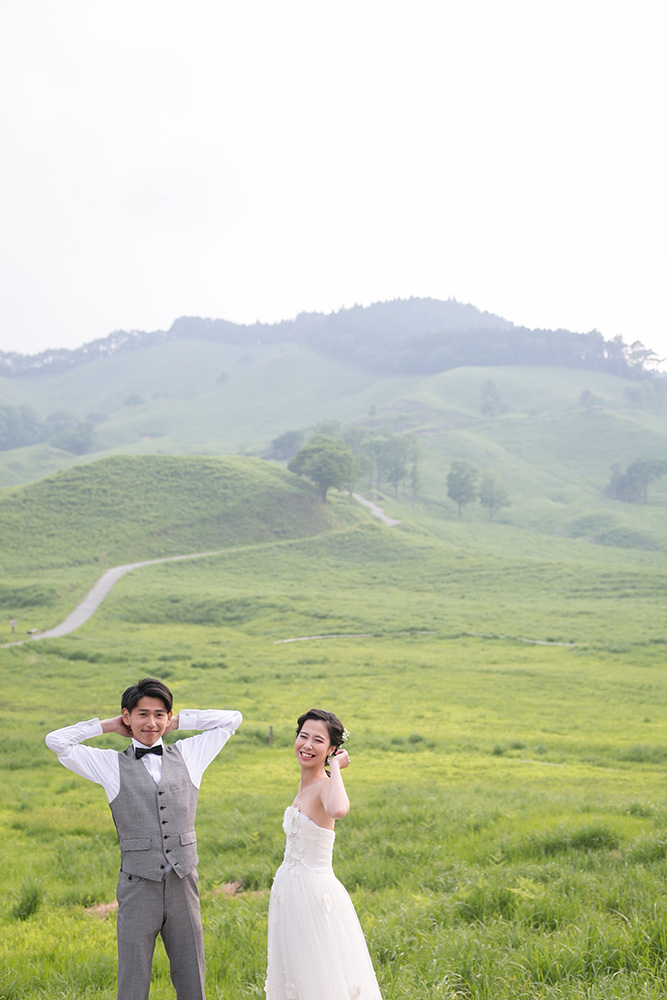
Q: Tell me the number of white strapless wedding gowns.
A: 1